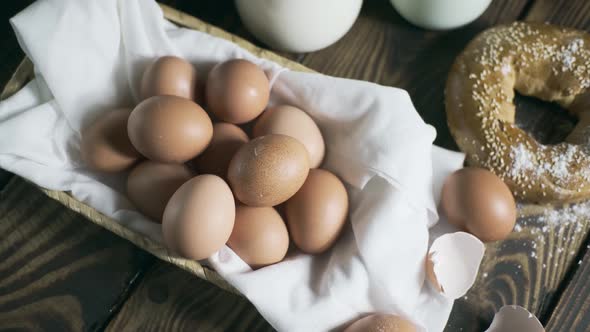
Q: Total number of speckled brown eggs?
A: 1